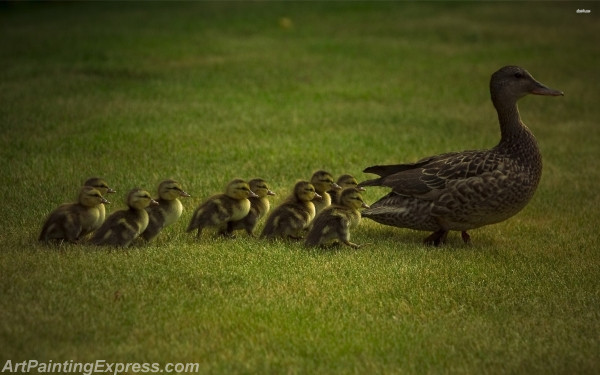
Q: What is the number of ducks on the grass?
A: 11